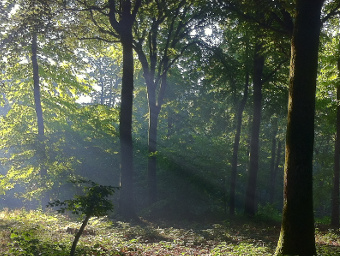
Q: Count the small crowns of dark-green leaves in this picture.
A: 1